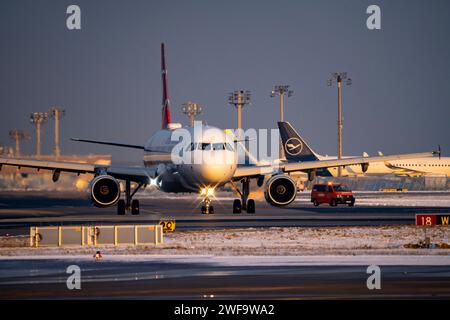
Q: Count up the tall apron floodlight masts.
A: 7